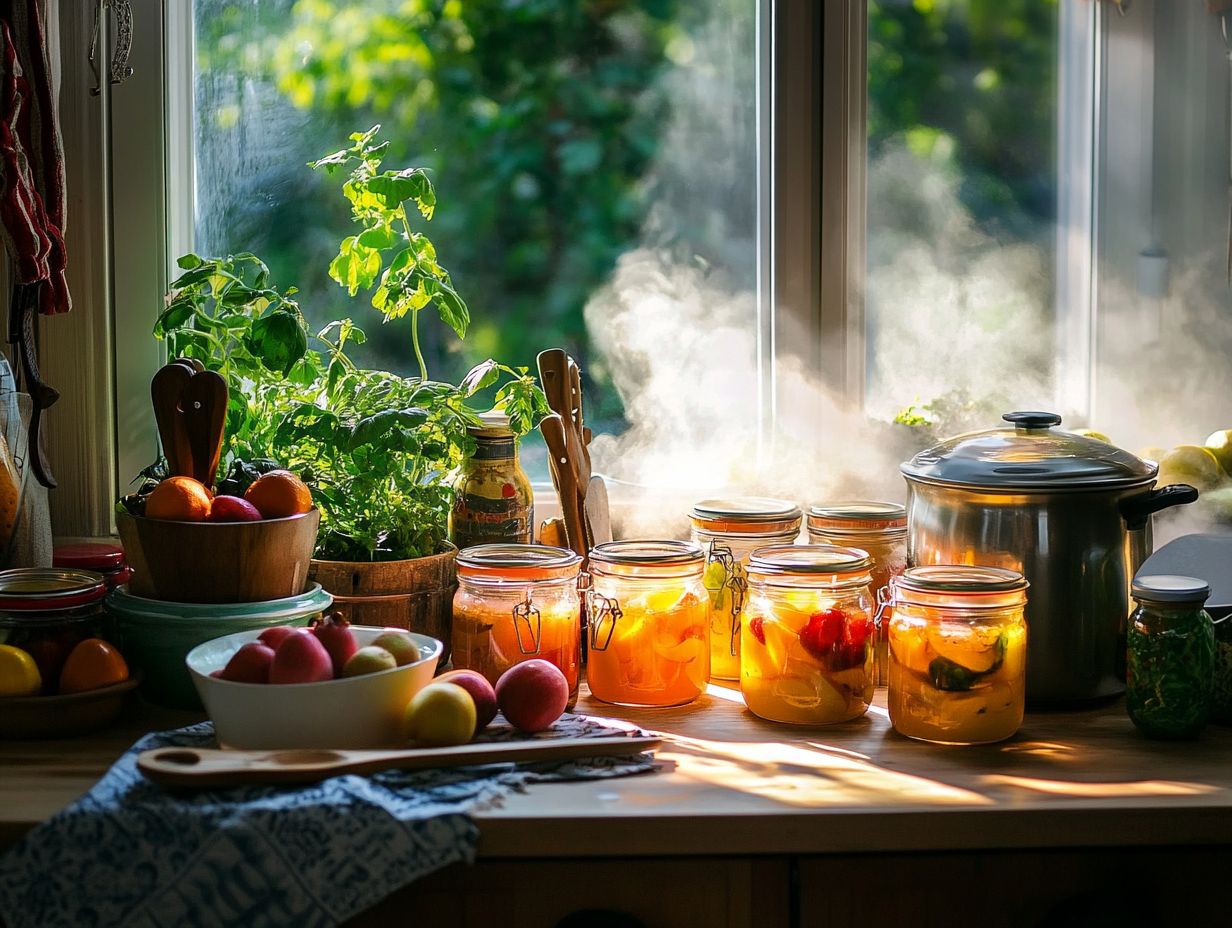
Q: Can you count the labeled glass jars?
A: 1